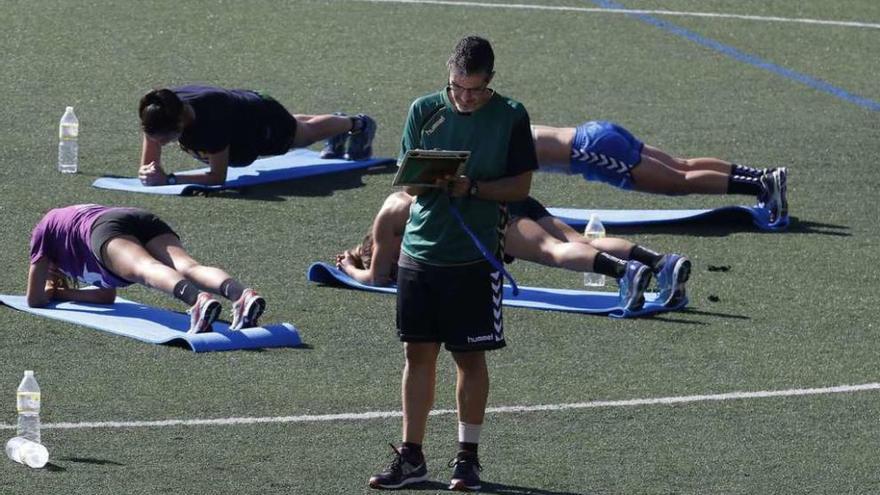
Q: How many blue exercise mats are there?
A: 4